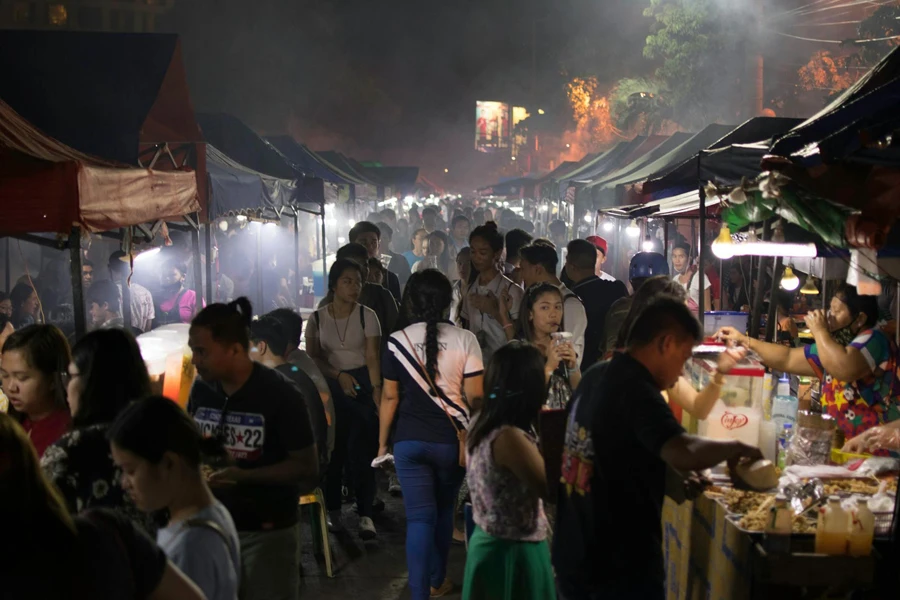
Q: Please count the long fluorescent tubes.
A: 2